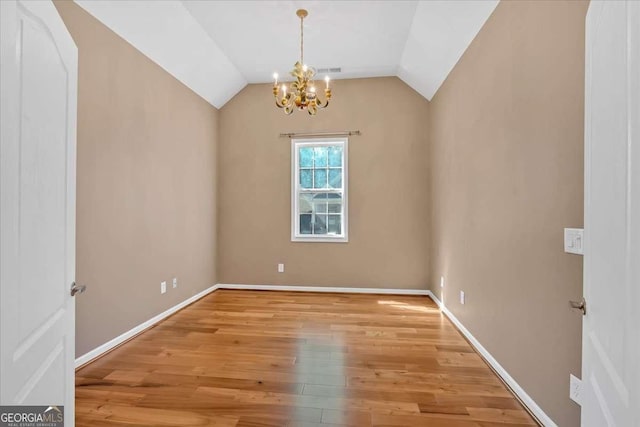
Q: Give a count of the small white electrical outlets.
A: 6